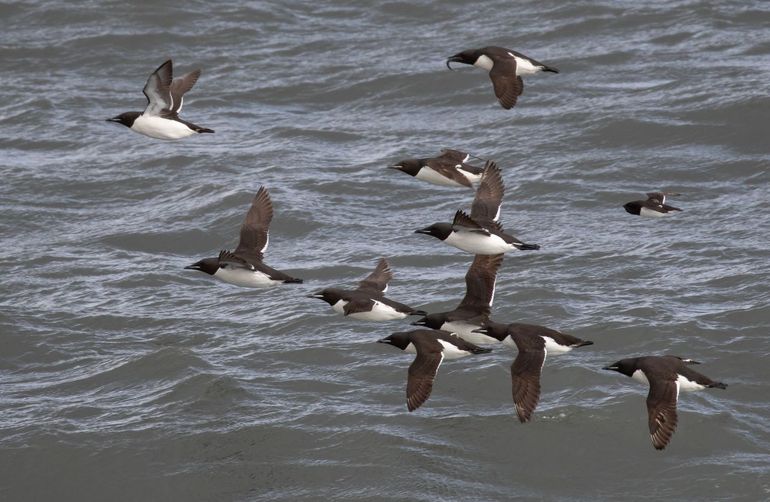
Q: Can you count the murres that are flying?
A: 11